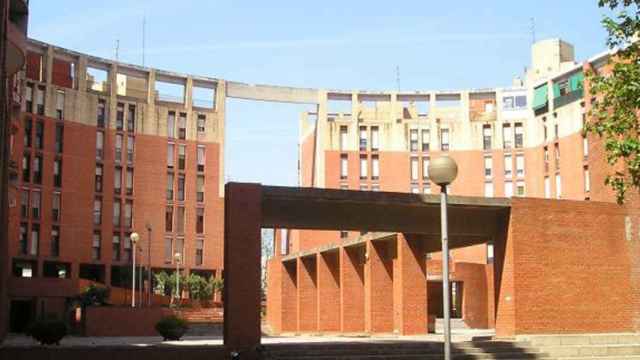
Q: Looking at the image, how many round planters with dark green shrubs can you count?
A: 2